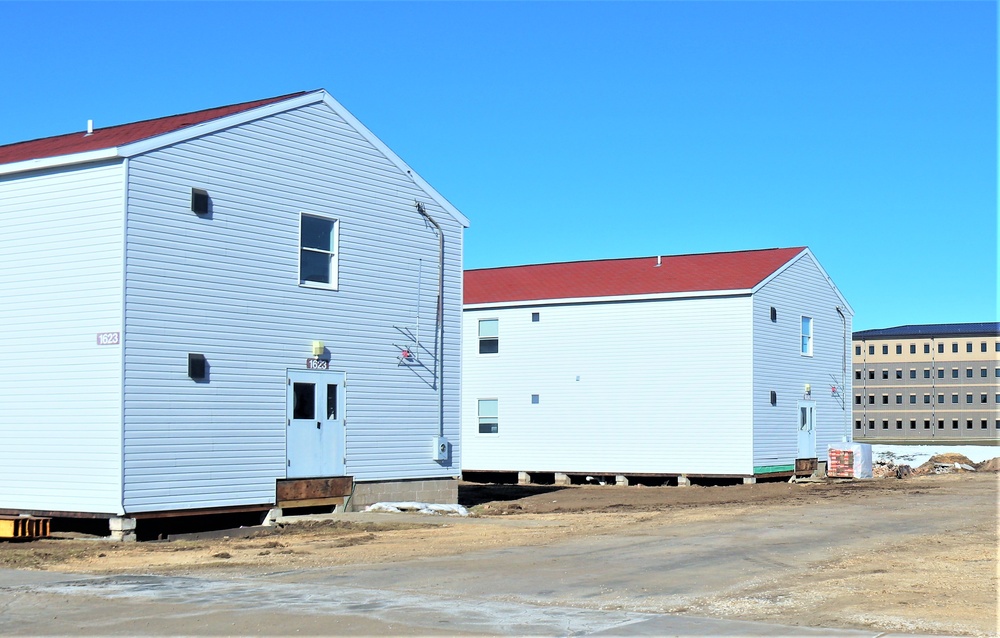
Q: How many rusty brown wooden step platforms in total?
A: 2